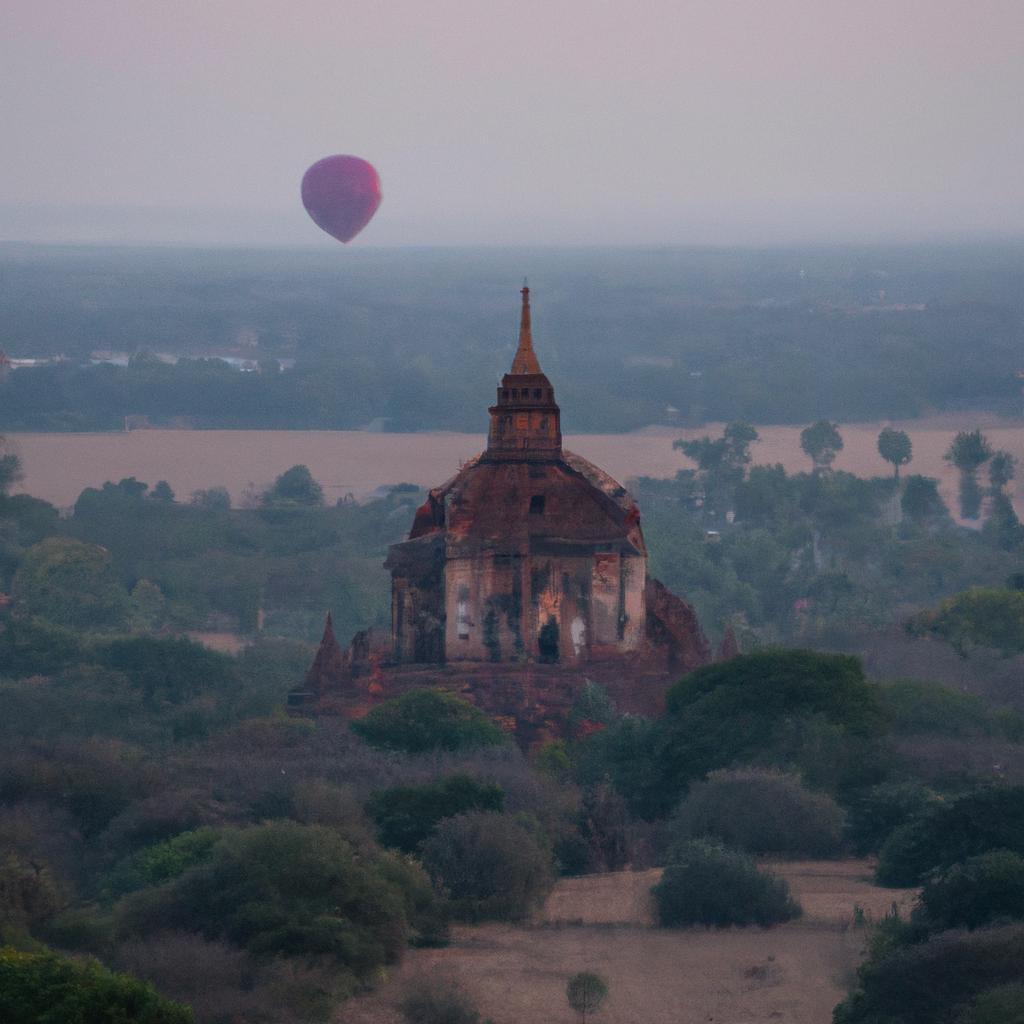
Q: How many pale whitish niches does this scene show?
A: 2